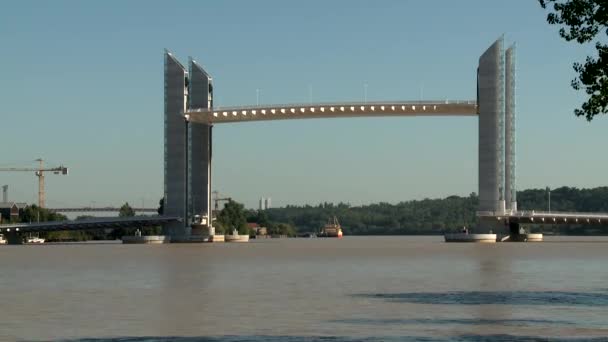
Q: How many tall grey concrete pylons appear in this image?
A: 4